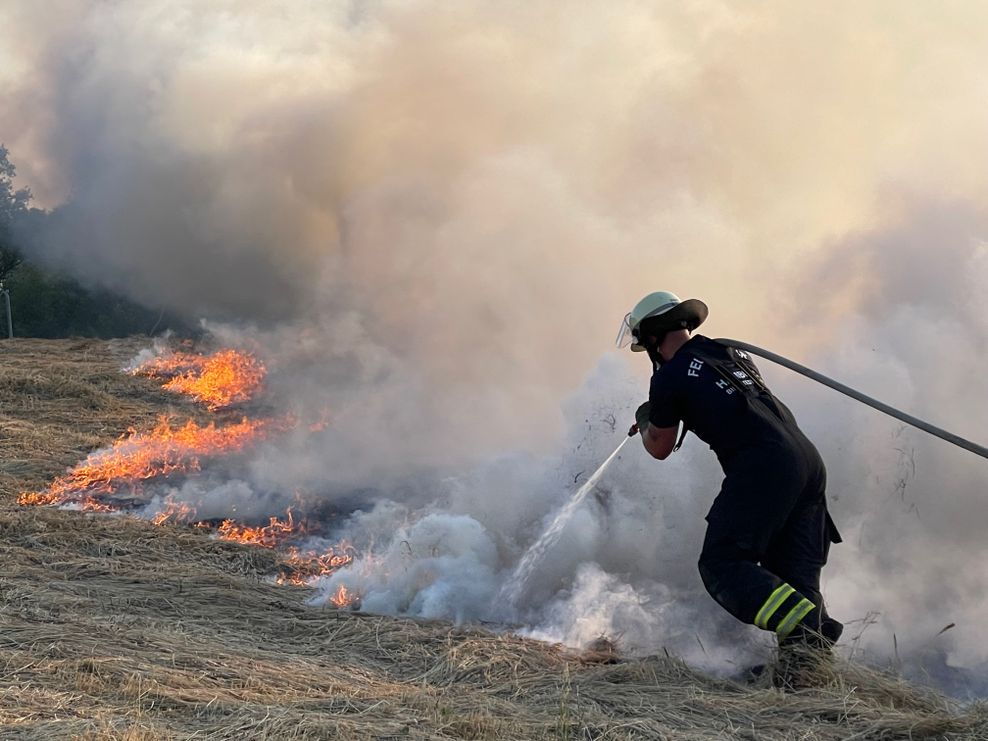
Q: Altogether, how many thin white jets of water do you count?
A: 1